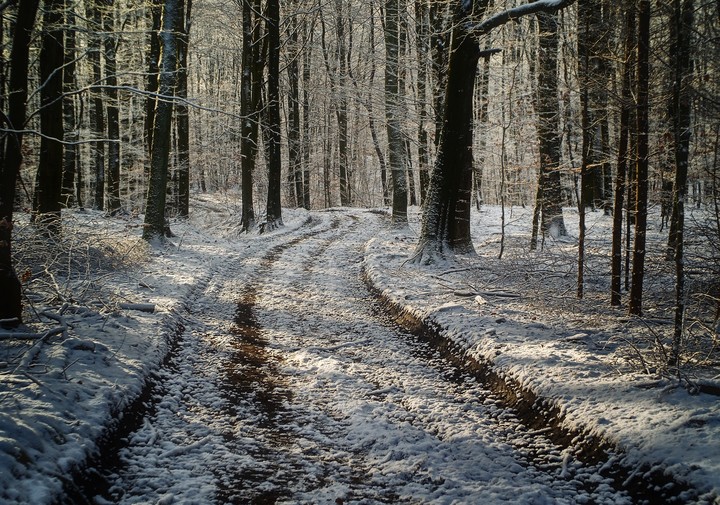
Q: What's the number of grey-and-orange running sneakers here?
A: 0